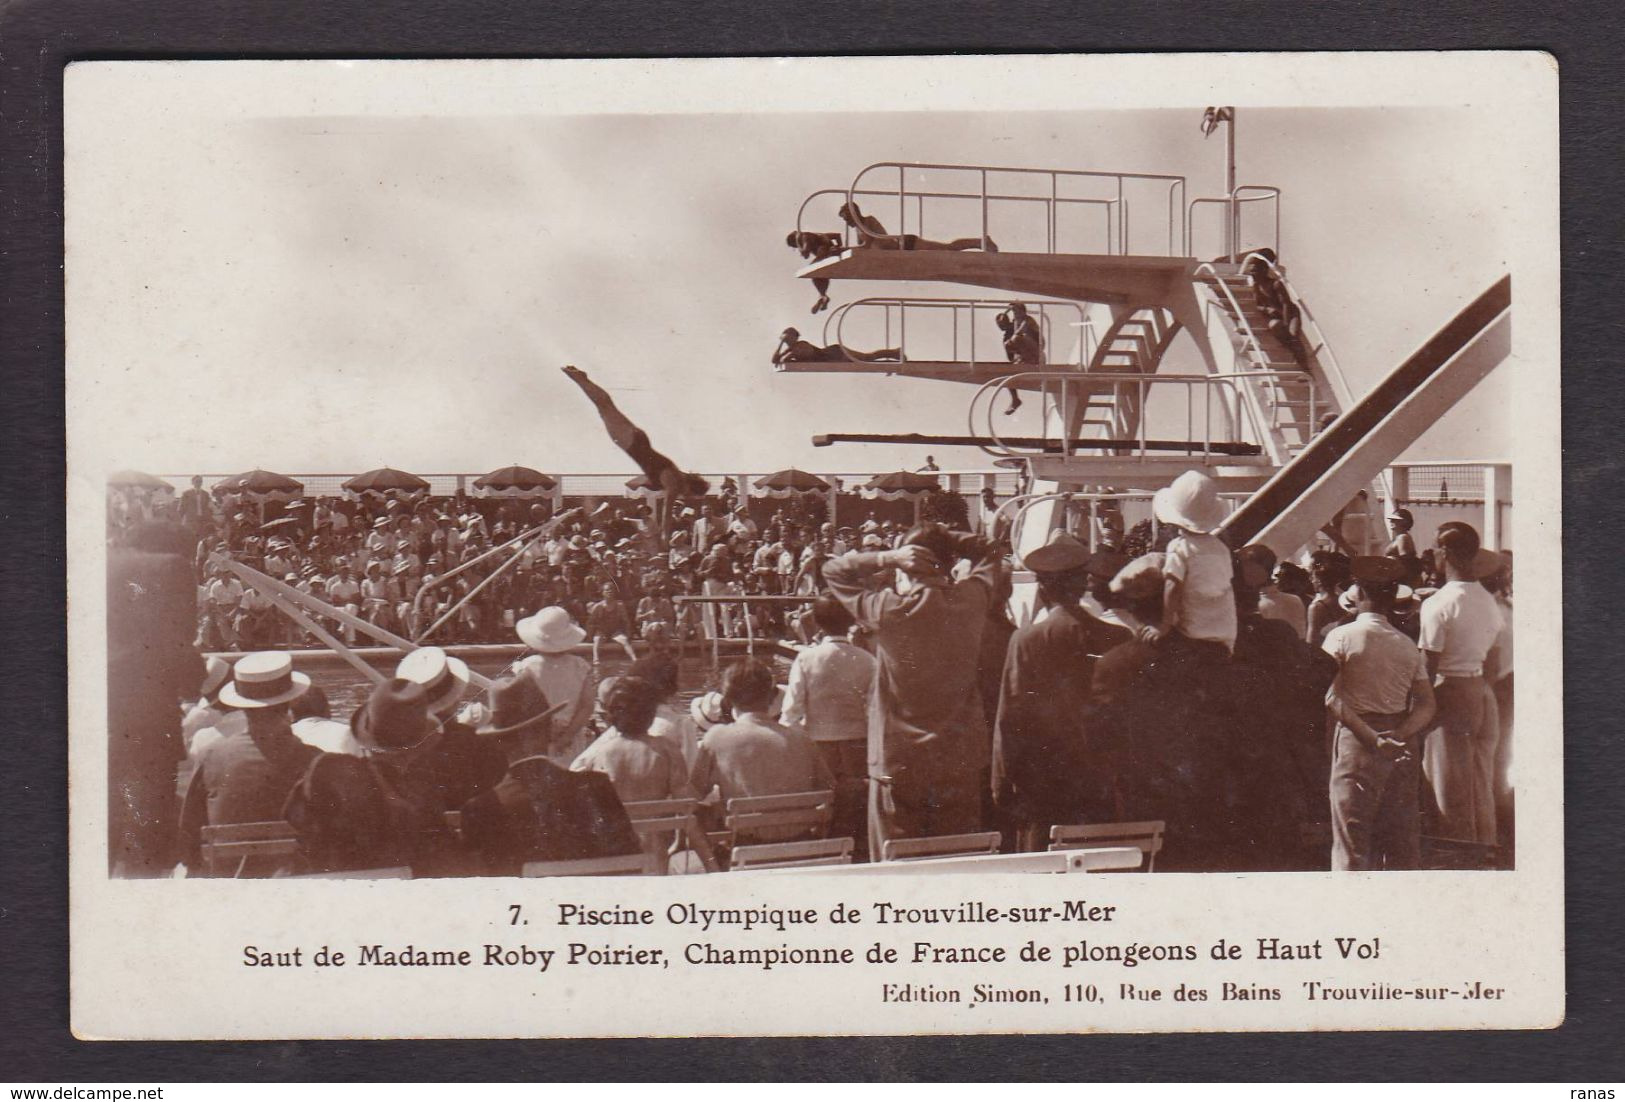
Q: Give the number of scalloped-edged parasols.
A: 7